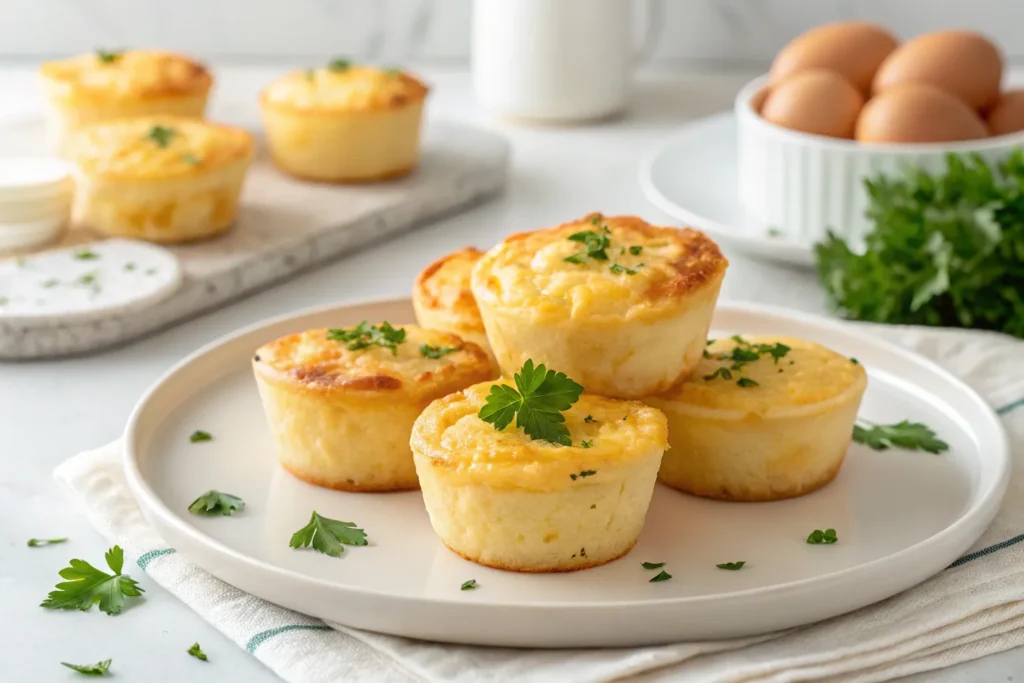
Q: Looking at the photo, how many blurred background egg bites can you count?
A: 3